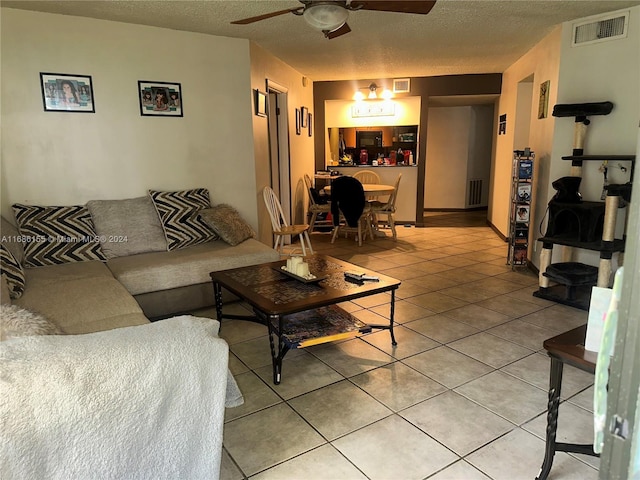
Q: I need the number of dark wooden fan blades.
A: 3